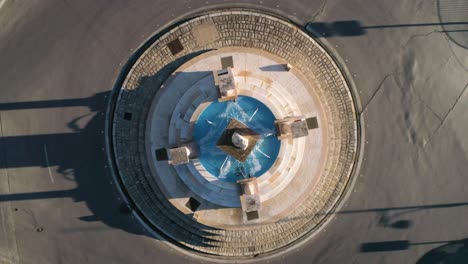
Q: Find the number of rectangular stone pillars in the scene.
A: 4